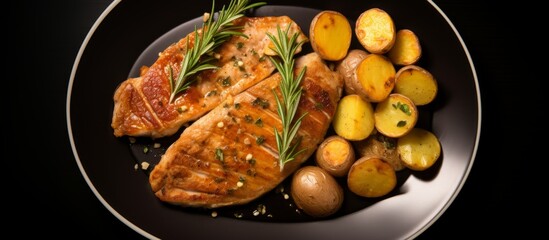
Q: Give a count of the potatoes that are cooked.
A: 13